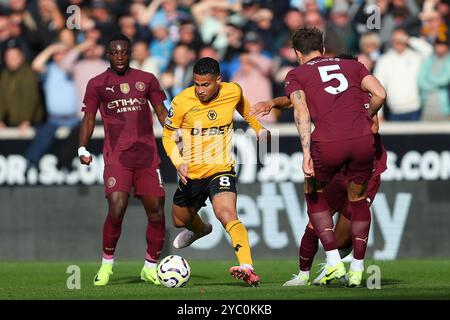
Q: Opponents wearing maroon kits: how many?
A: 3